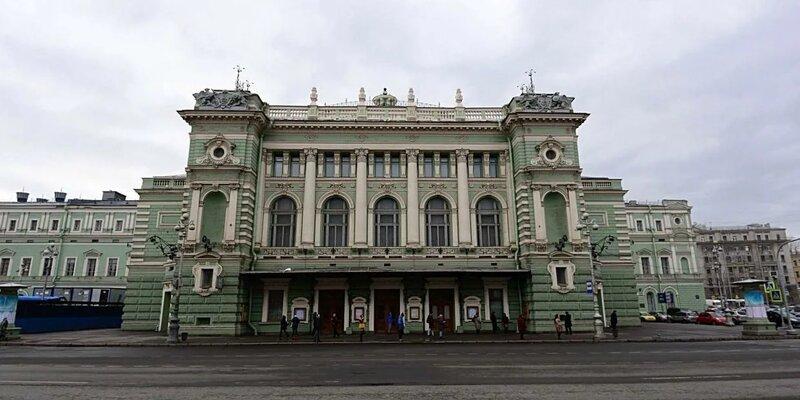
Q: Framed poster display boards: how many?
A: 4